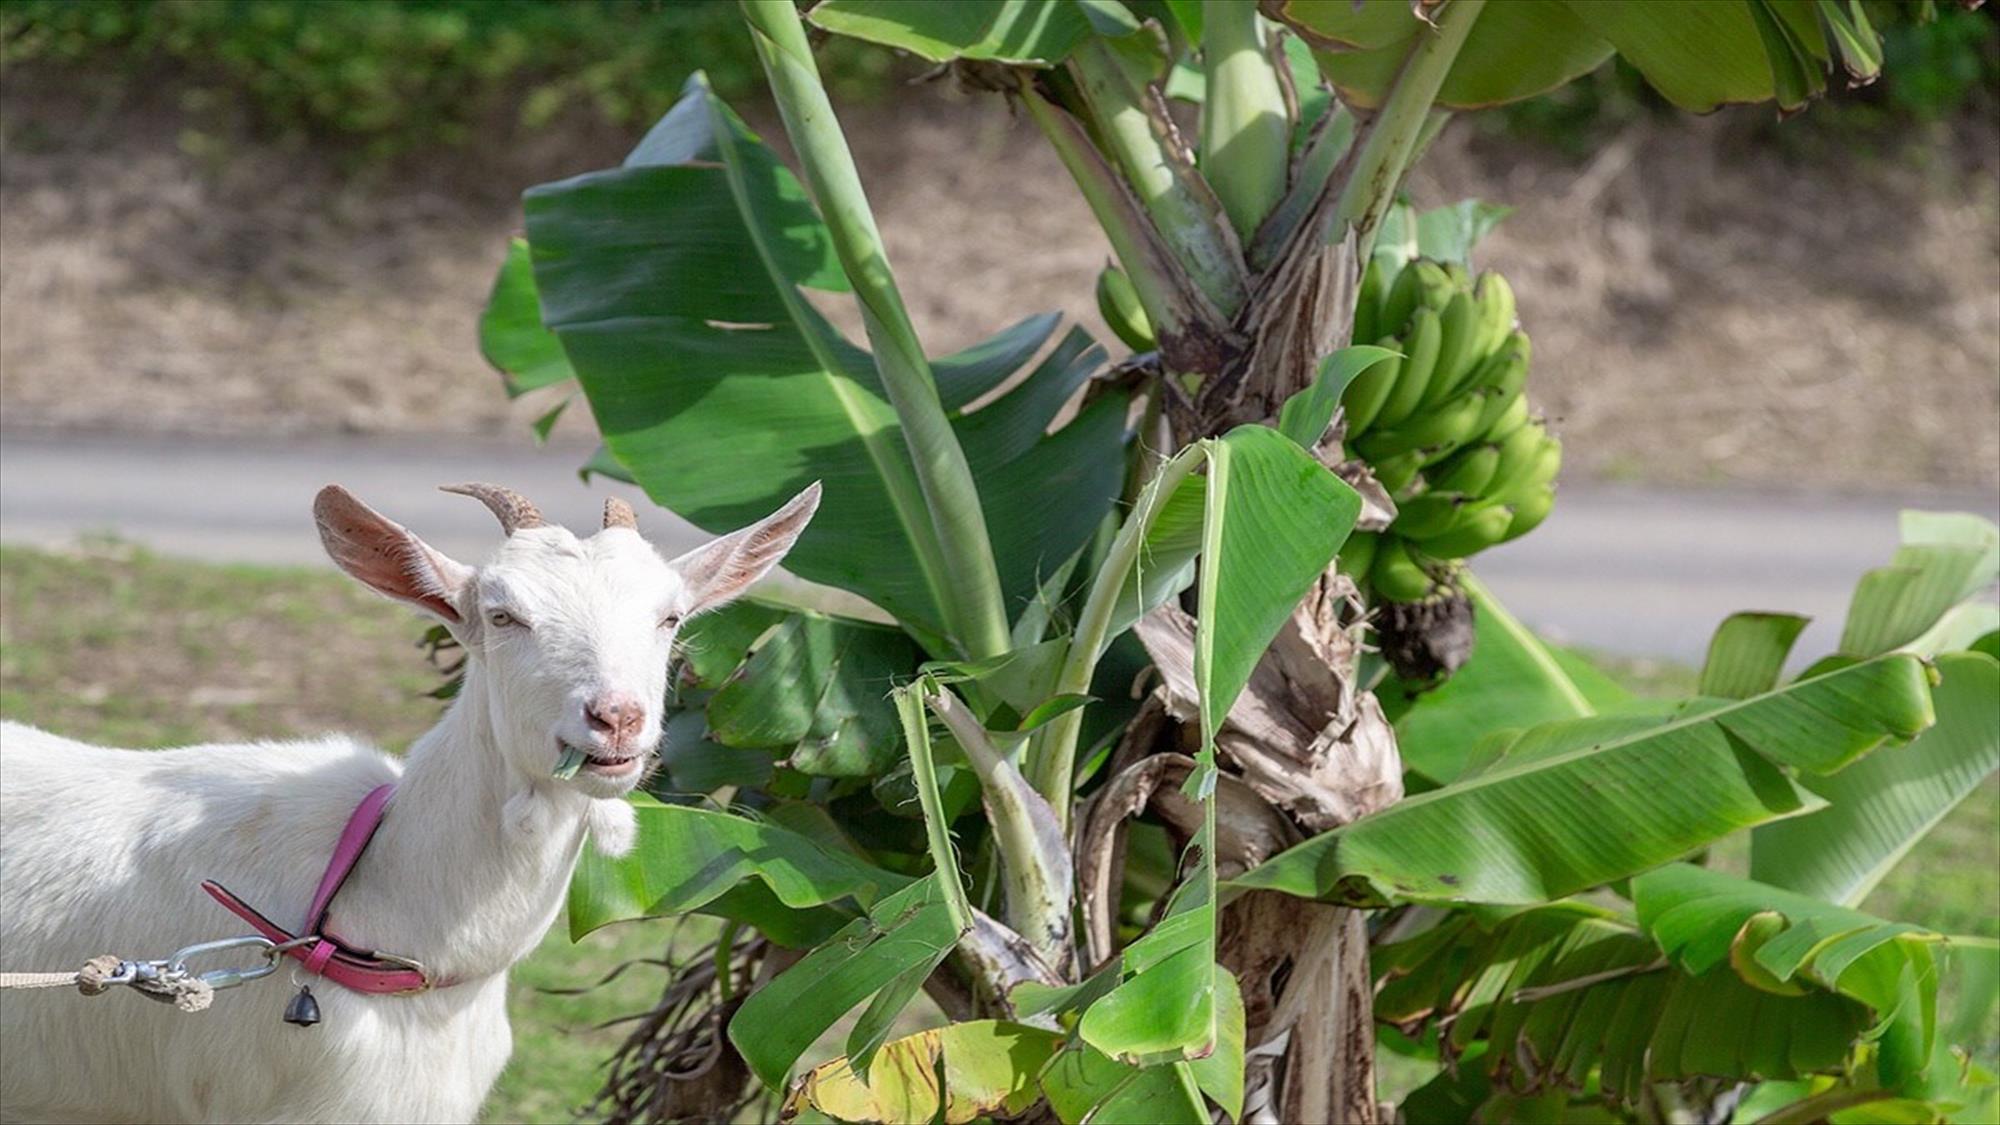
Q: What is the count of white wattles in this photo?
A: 2